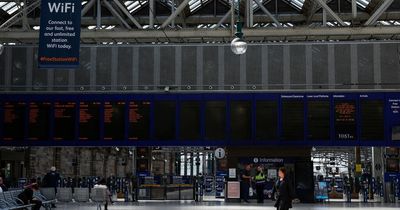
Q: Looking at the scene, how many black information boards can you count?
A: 15